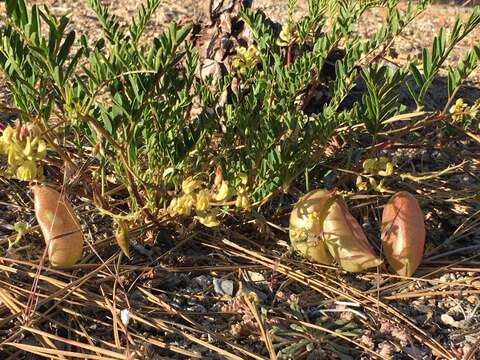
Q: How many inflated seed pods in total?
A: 4